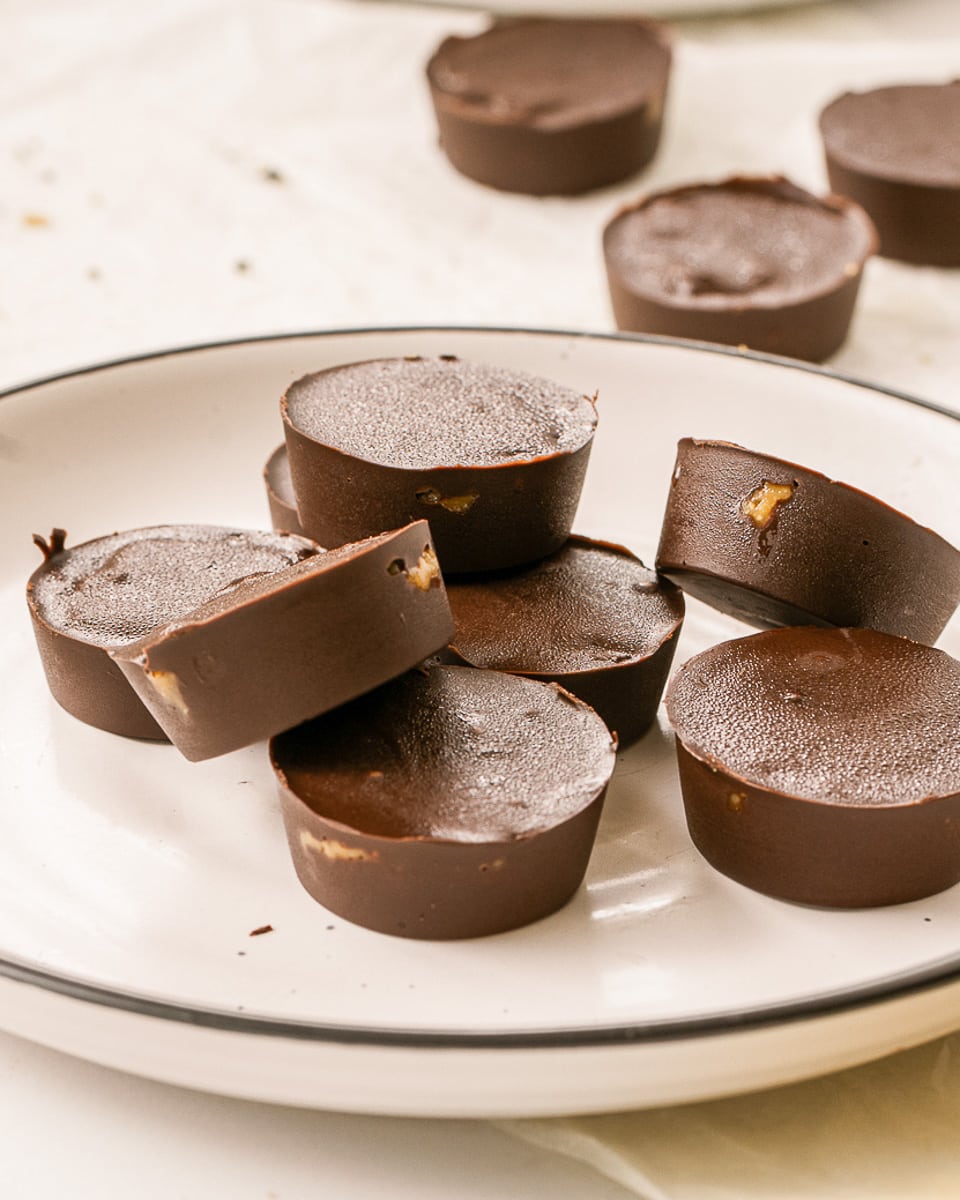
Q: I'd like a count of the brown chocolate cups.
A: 11